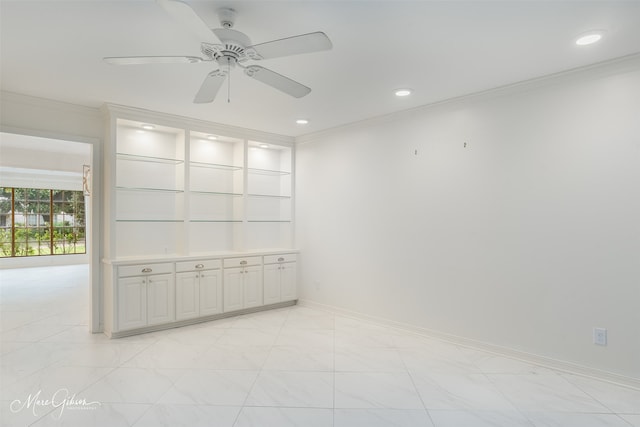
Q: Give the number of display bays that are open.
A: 3